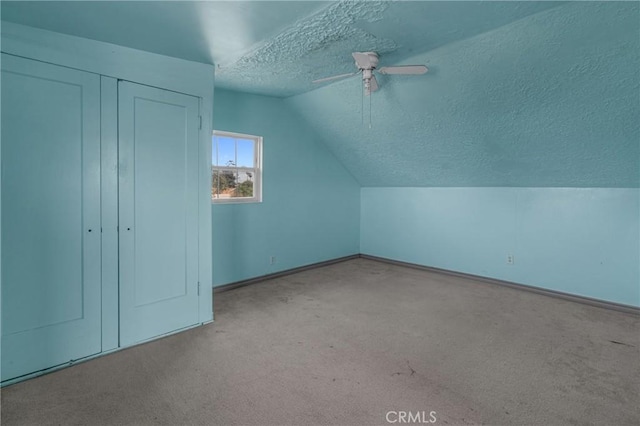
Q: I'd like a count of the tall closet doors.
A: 2